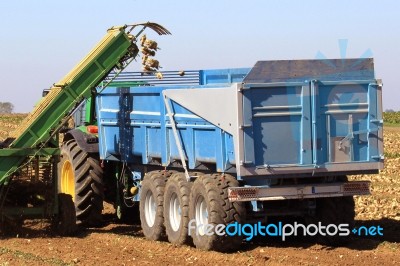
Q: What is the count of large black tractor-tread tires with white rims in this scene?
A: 3